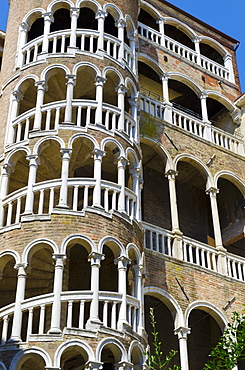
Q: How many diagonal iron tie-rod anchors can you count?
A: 4